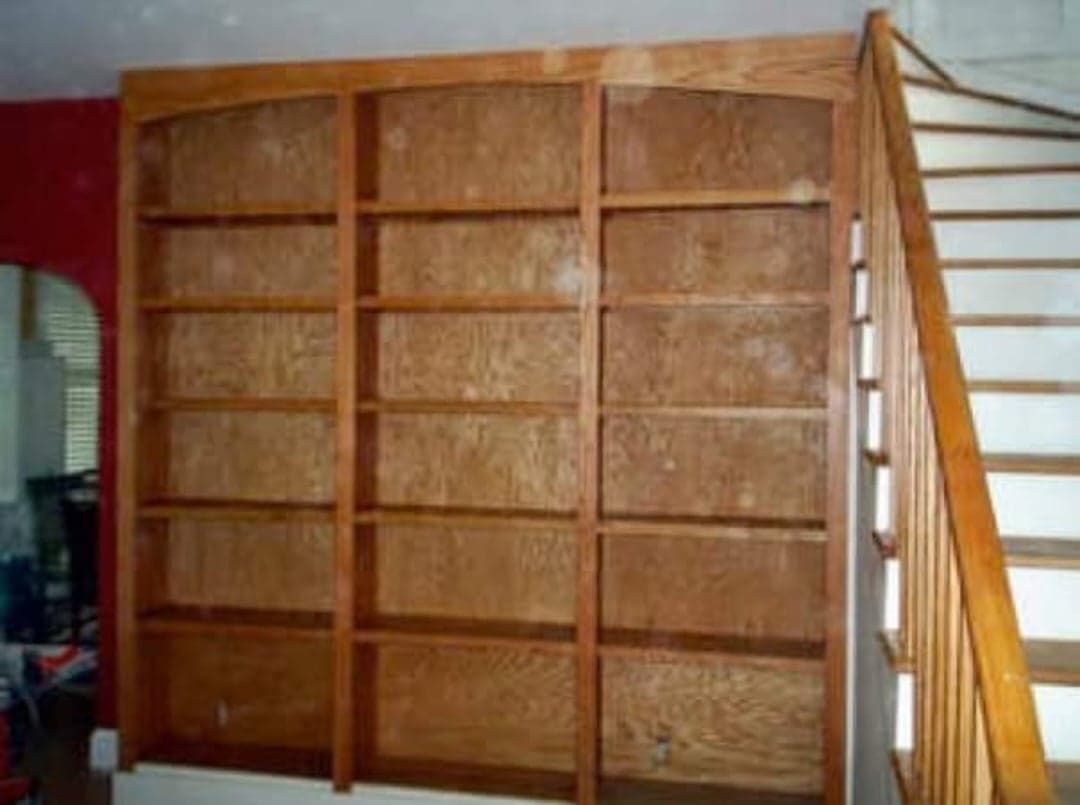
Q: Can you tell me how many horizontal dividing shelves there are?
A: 15